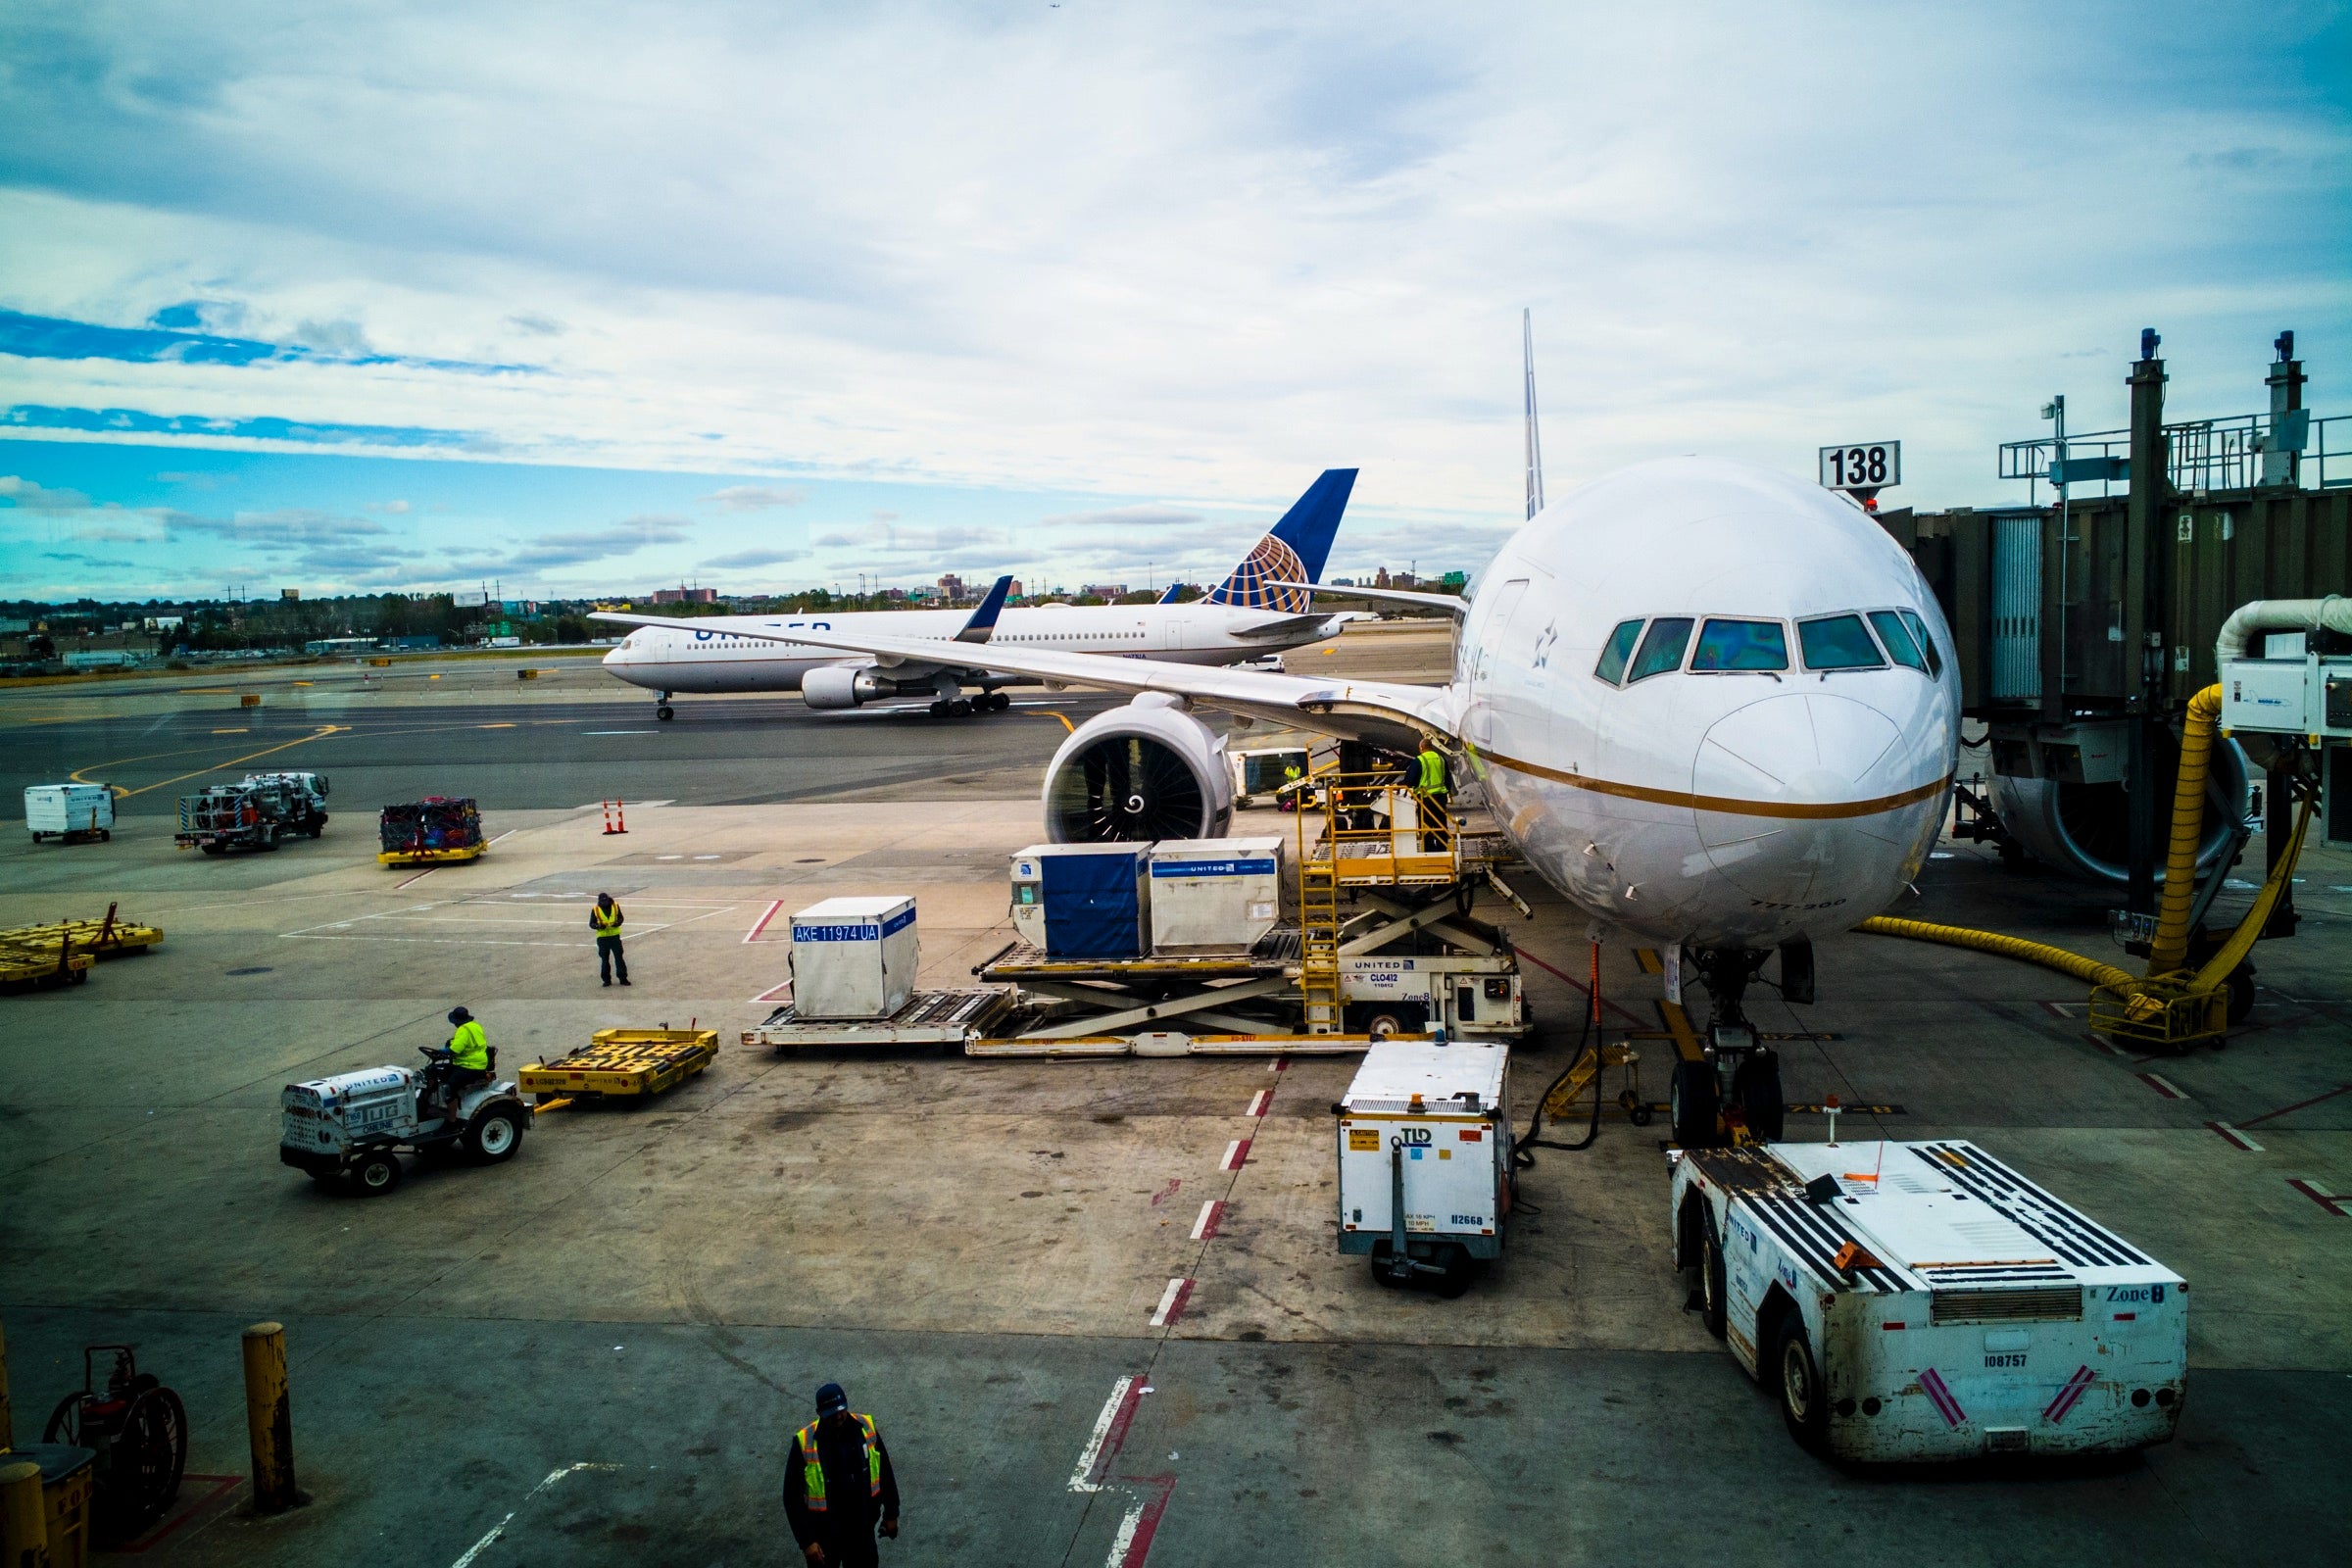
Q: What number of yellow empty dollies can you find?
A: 3